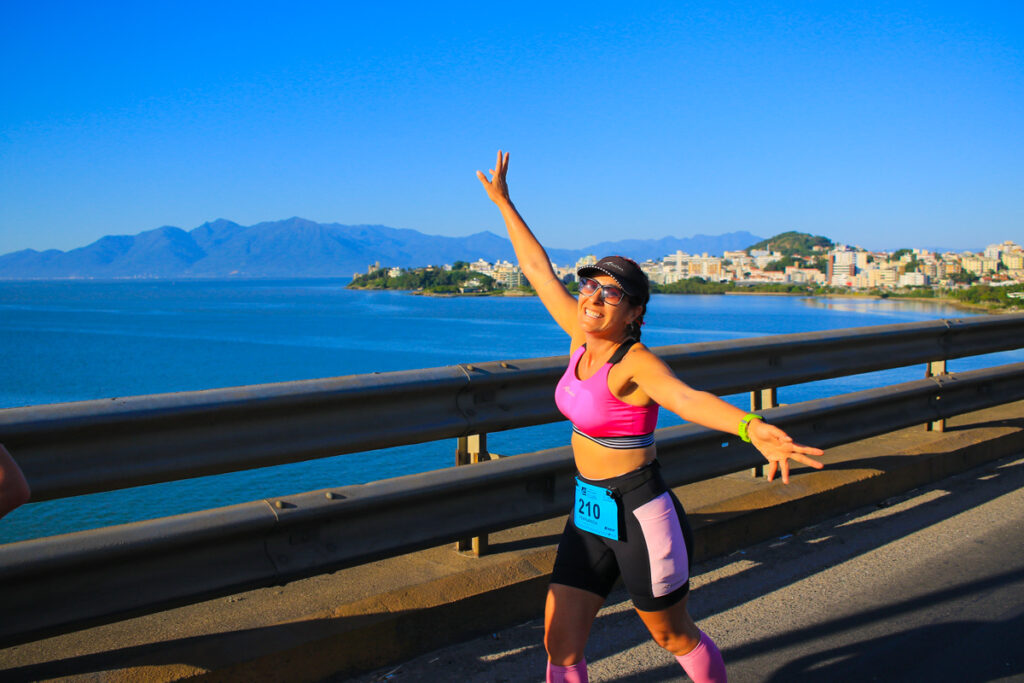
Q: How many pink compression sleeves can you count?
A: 2